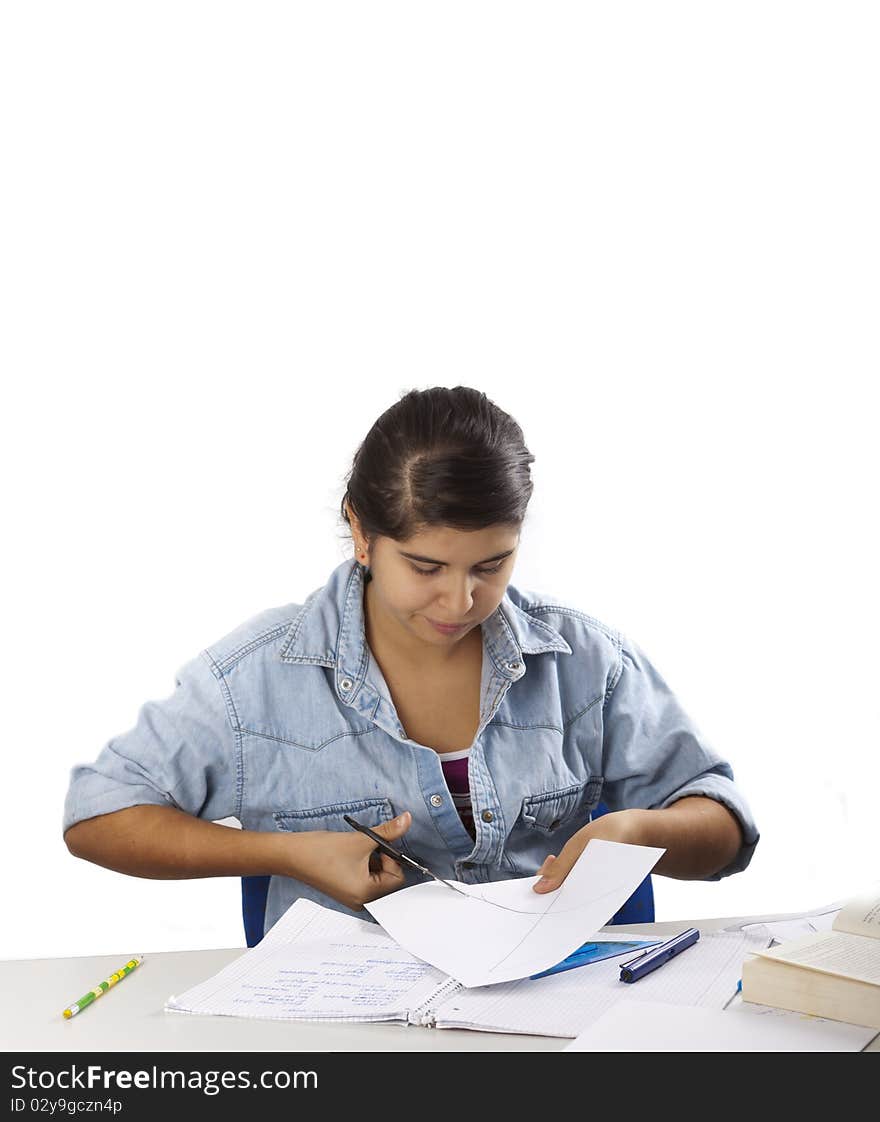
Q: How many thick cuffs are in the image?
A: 2